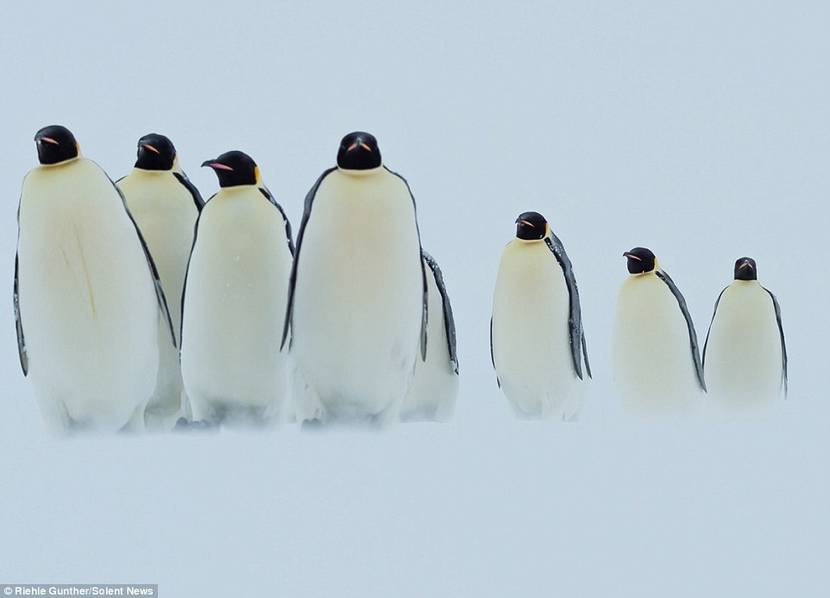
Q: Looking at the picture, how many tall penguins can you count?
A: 4